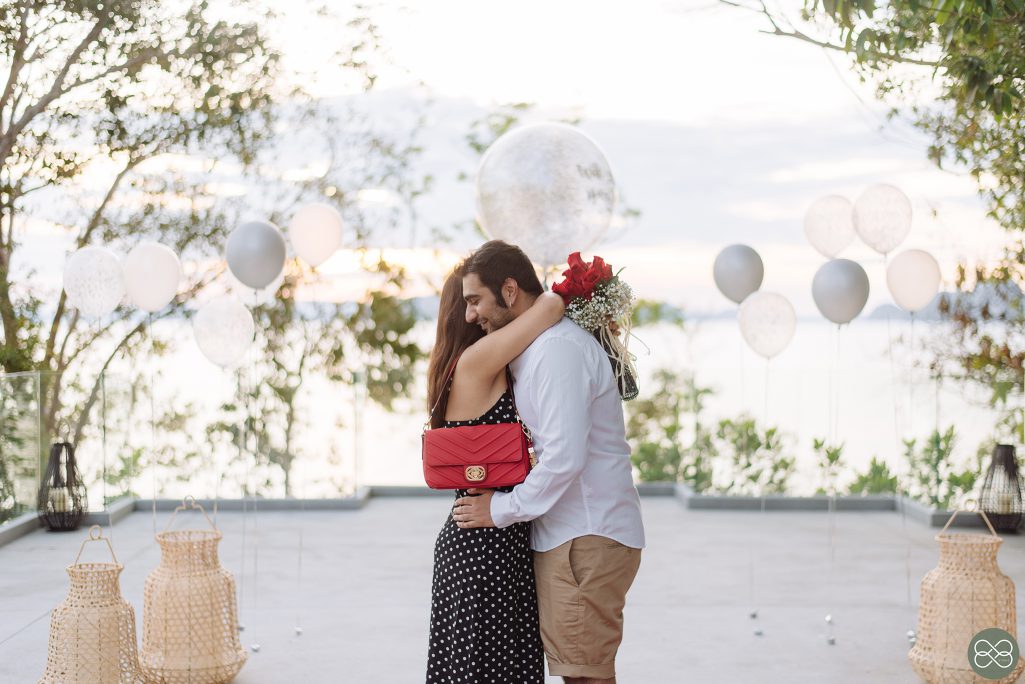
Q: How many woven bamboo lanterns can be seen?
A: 3